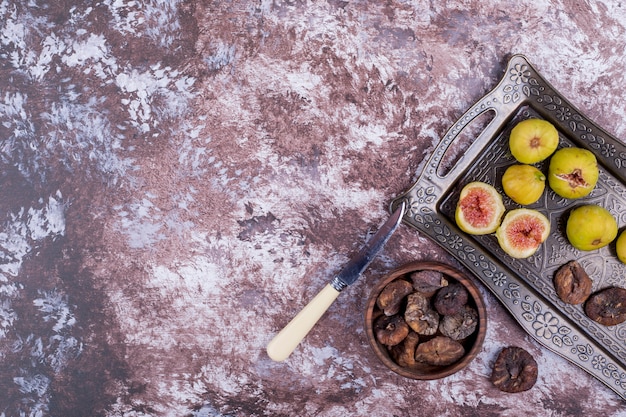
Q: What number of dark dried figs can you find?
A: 11